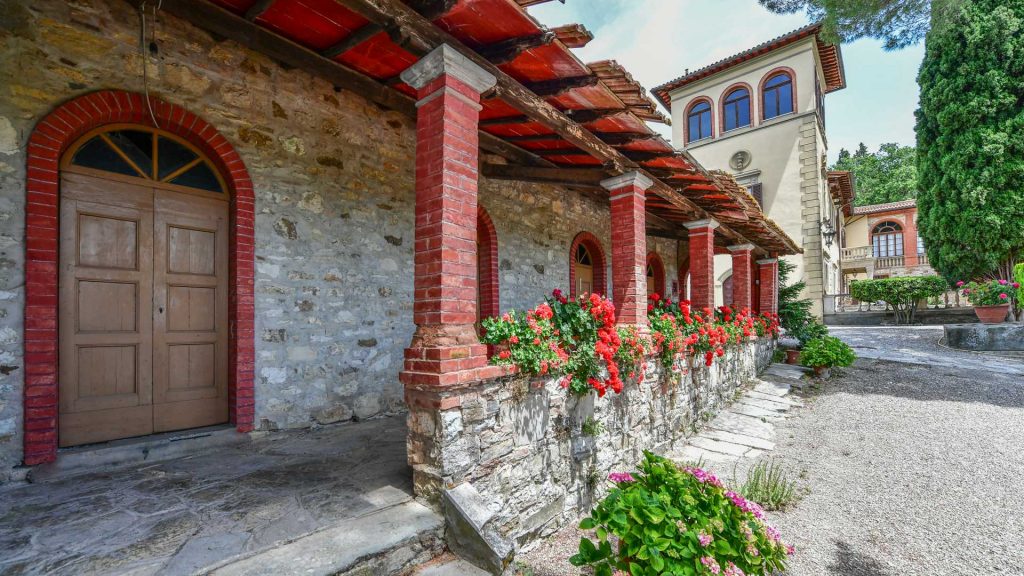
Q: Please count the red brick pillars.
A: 5